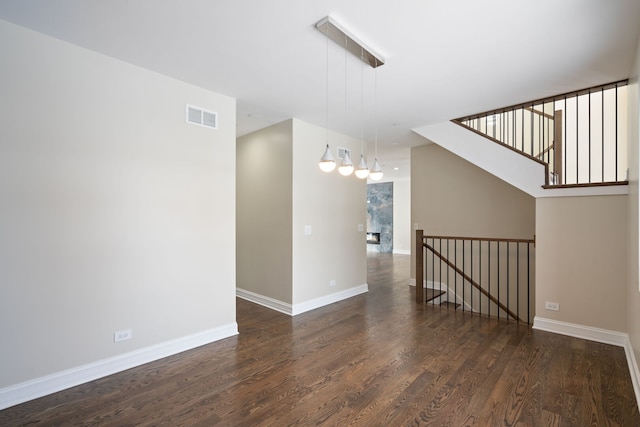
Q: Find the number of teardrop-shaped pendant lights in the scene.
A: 4